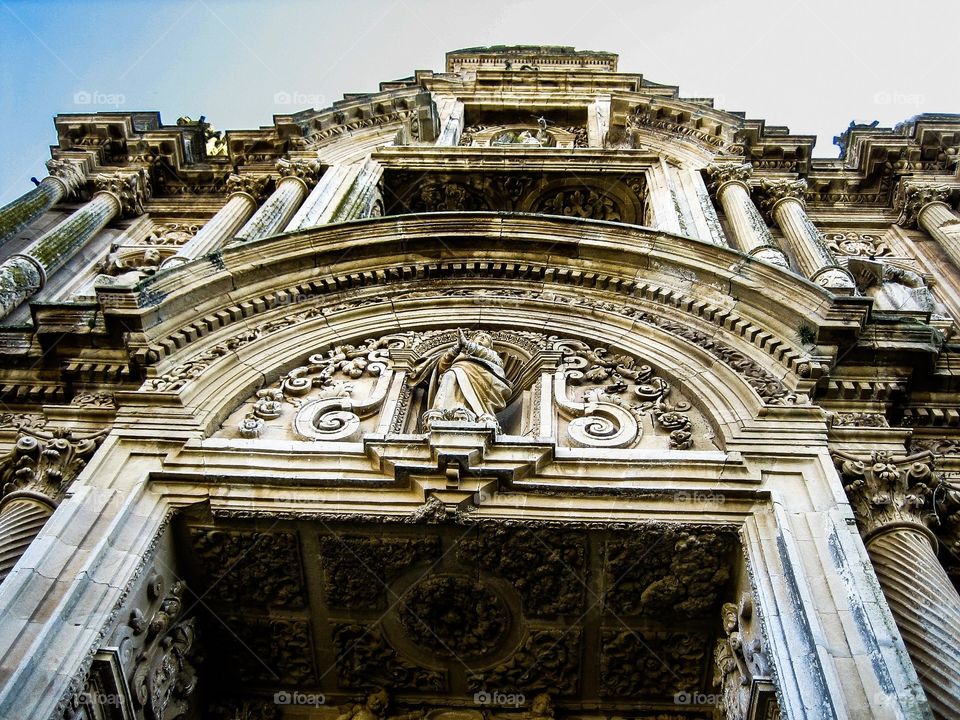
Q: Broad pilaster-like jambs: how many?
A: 2